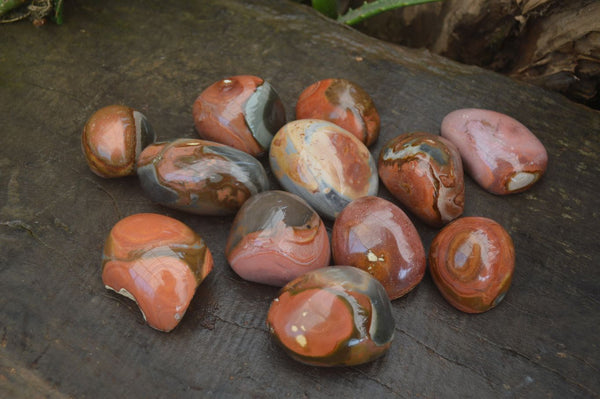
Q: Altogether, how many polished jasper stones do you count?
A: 12